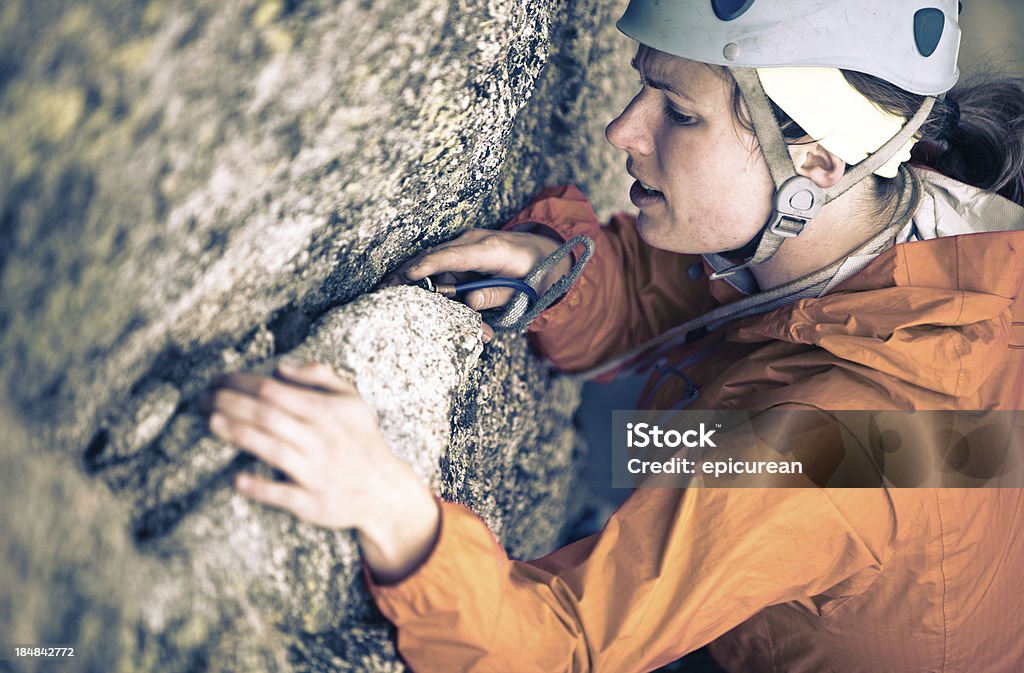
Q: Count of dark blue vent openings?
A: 2